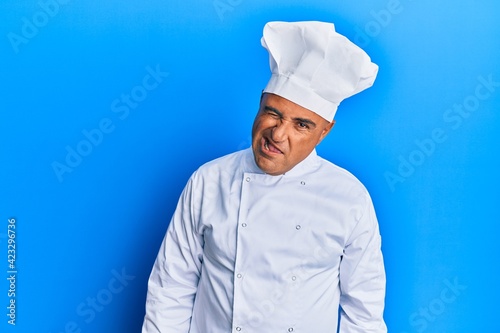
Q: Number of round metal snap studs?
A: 8